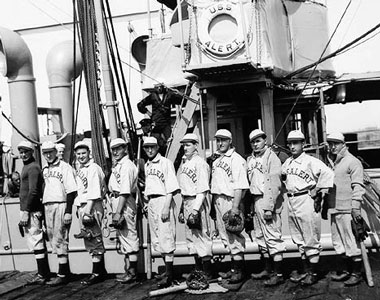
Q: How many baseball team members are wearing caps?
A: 10